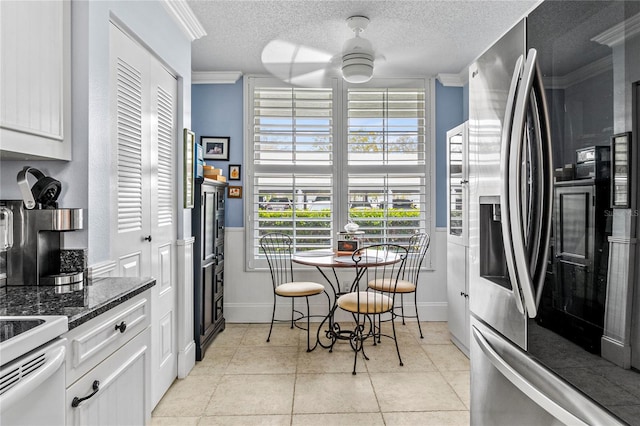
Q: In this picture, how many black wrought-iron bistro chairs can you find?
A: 3